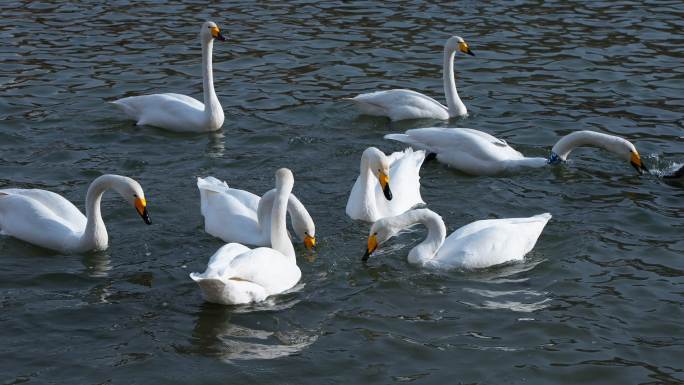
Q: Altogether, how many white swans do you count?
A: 8